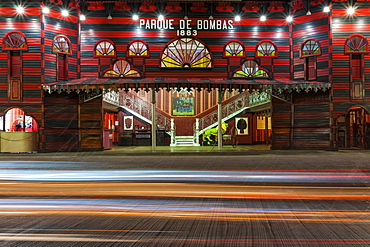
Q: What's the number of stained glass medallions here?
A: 11